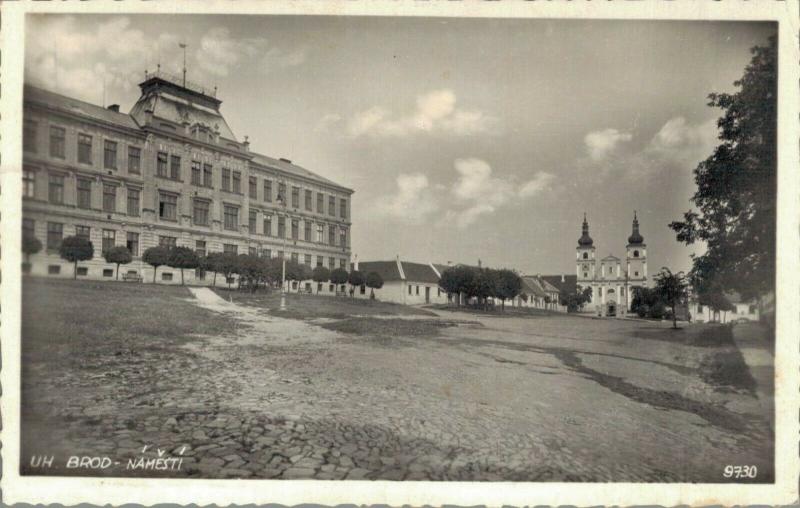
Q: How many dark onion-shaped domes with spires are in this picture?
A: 2